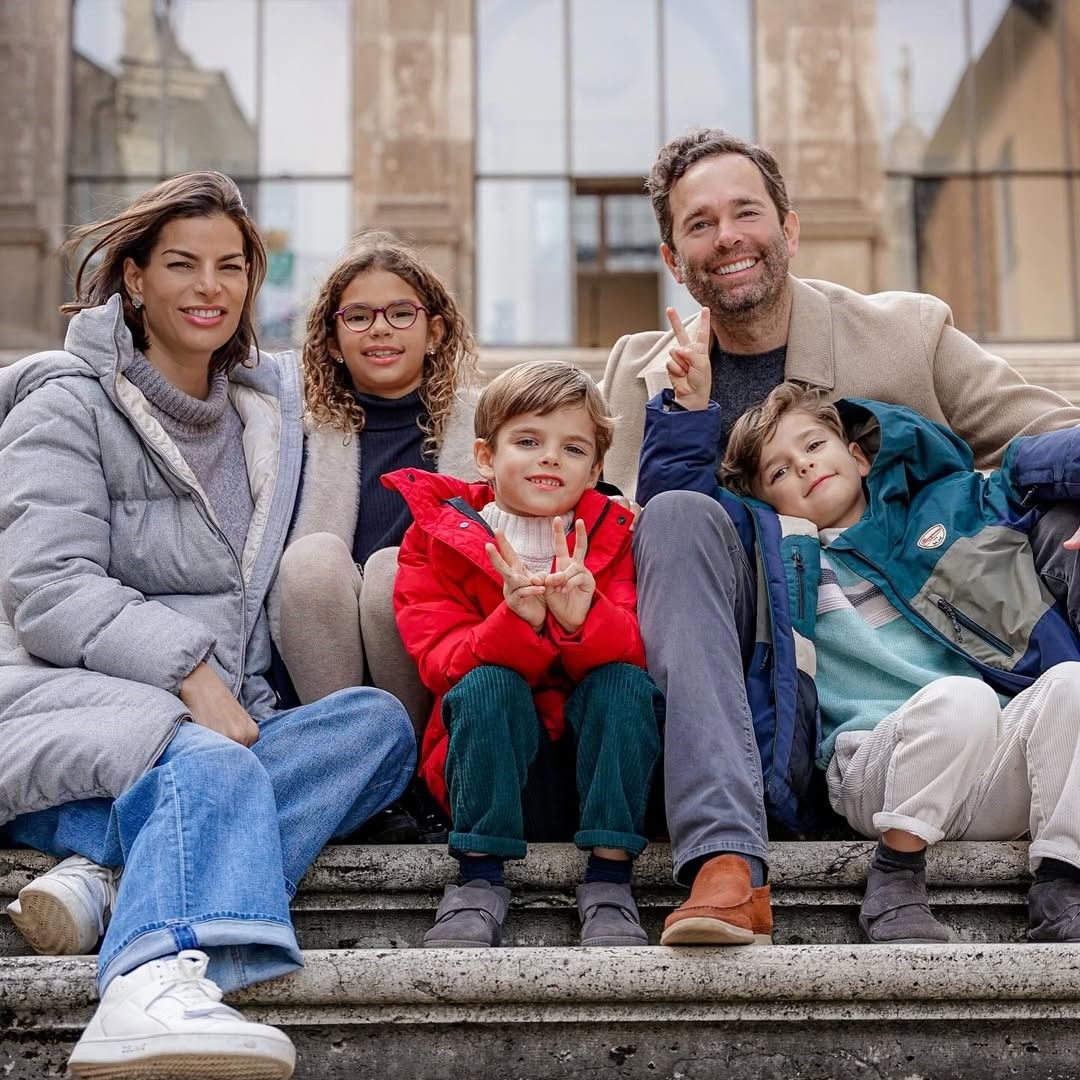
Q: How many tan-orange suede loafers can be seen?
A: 1